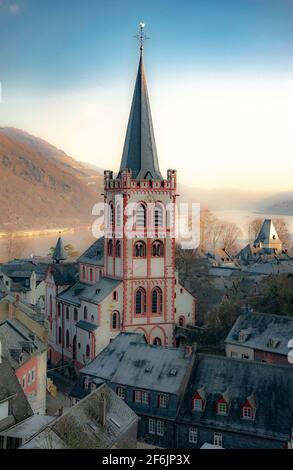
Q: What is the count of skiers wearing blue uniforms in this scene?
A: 0